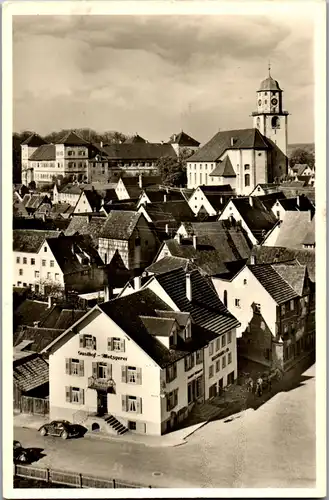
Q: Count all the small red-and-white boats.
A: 0